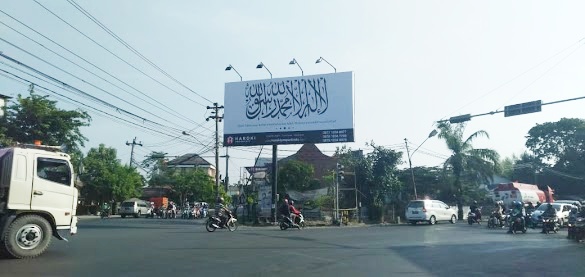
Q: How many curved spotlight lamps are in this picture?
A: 4